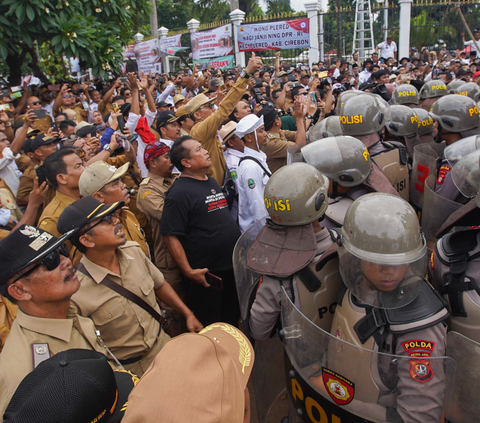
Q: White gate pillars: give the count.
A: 6